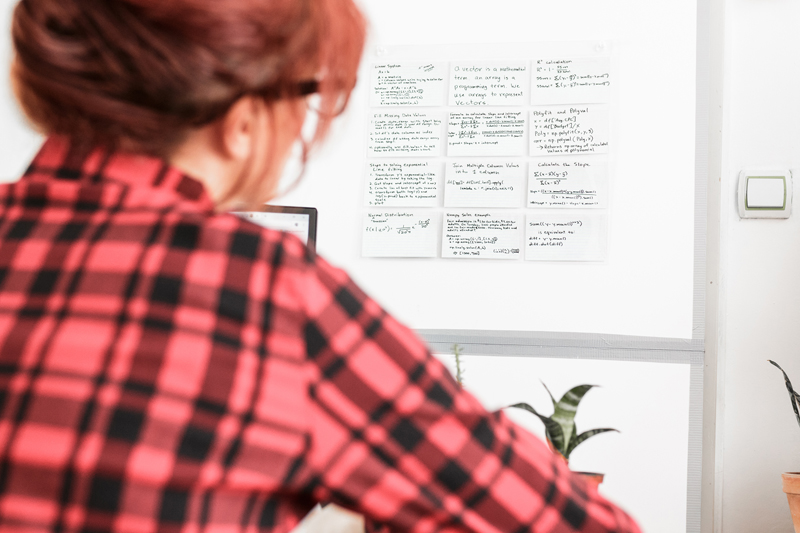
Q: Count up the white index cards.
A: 12